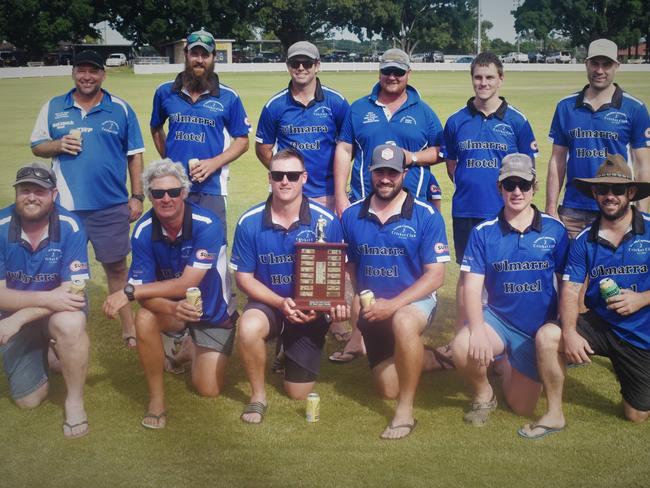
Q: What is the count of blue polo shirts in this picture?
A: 12